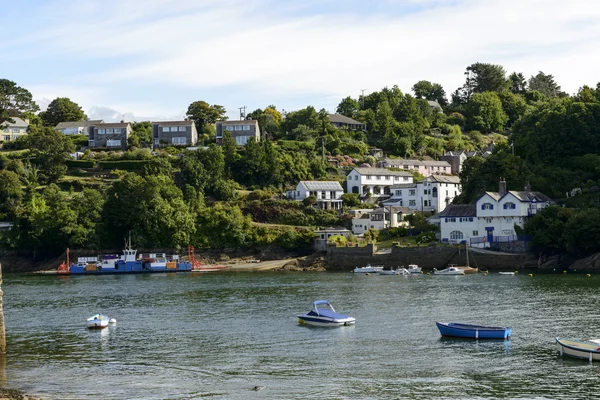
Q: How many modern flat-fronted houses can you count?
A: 3